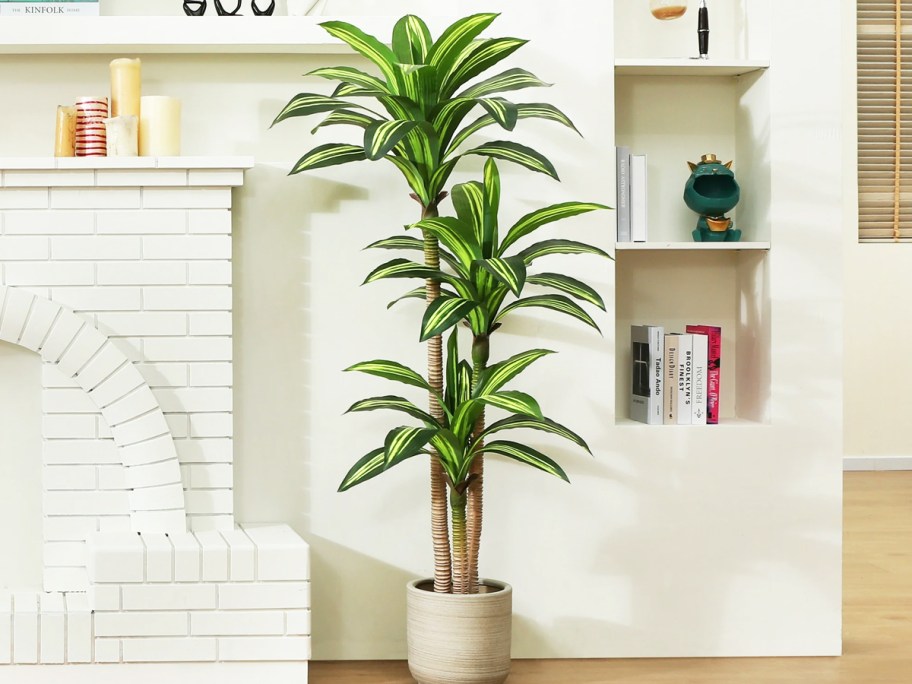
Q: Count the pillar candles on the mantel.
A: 5